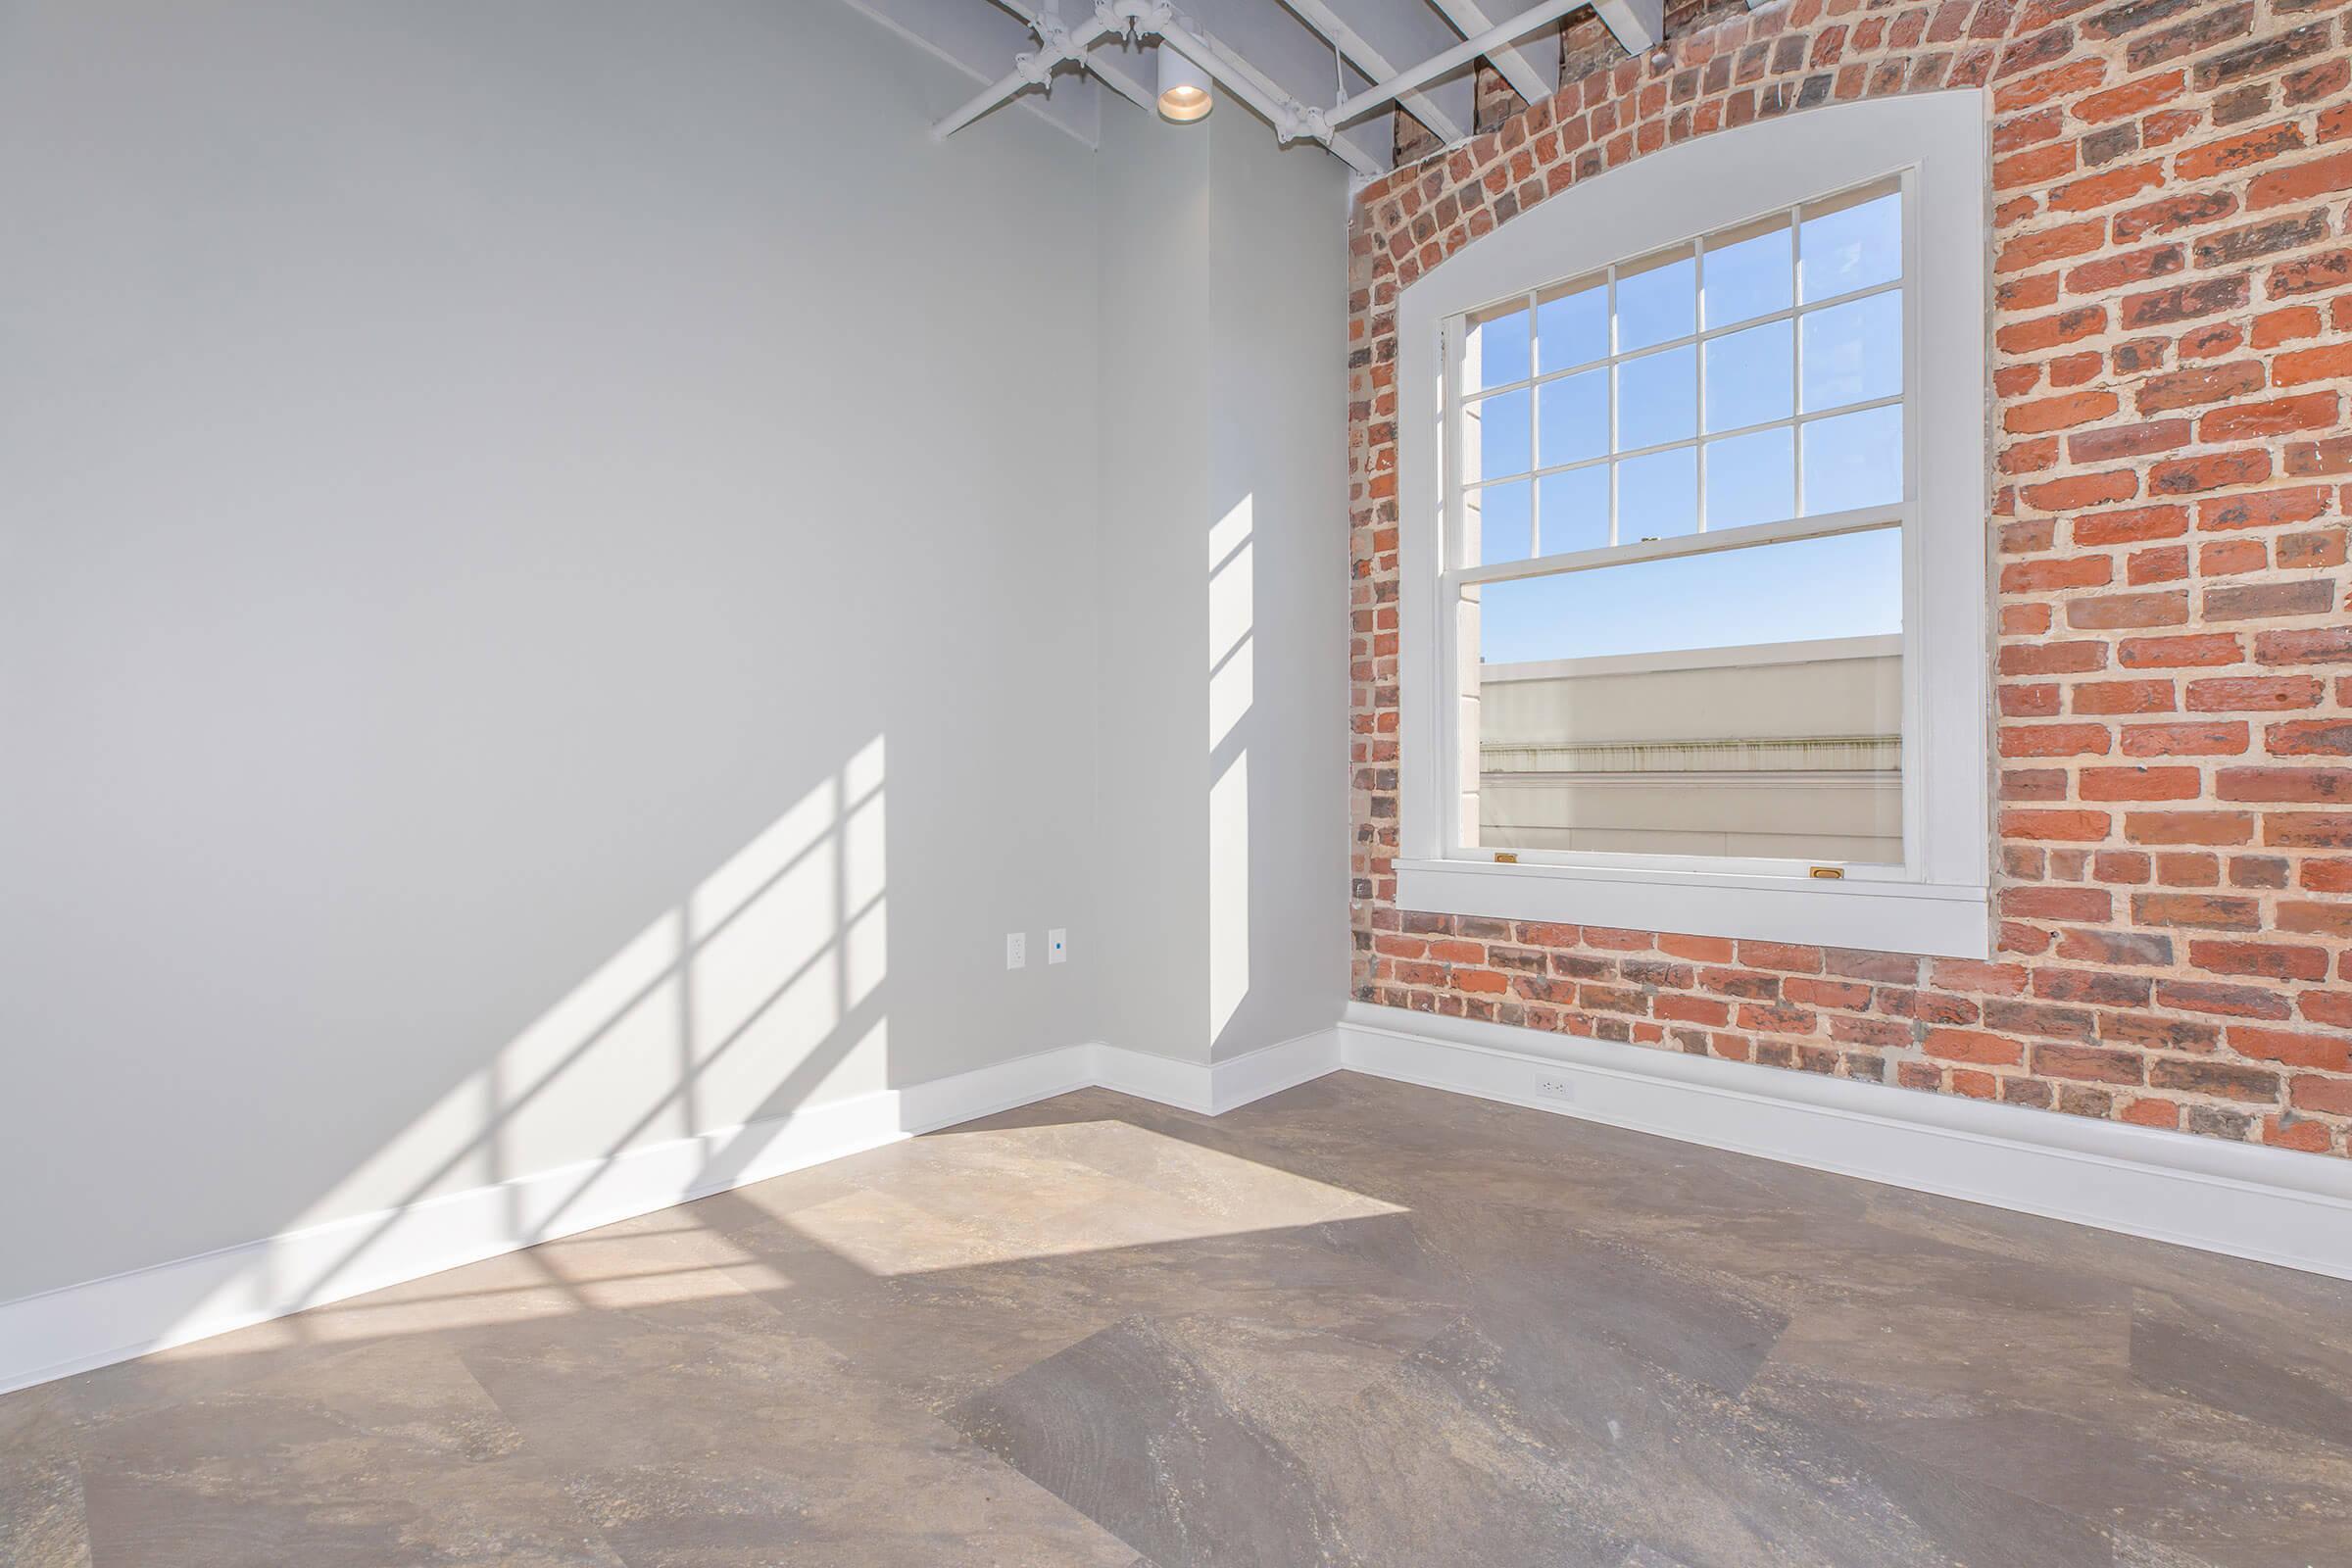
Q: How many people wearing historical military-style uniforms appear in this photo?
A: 0